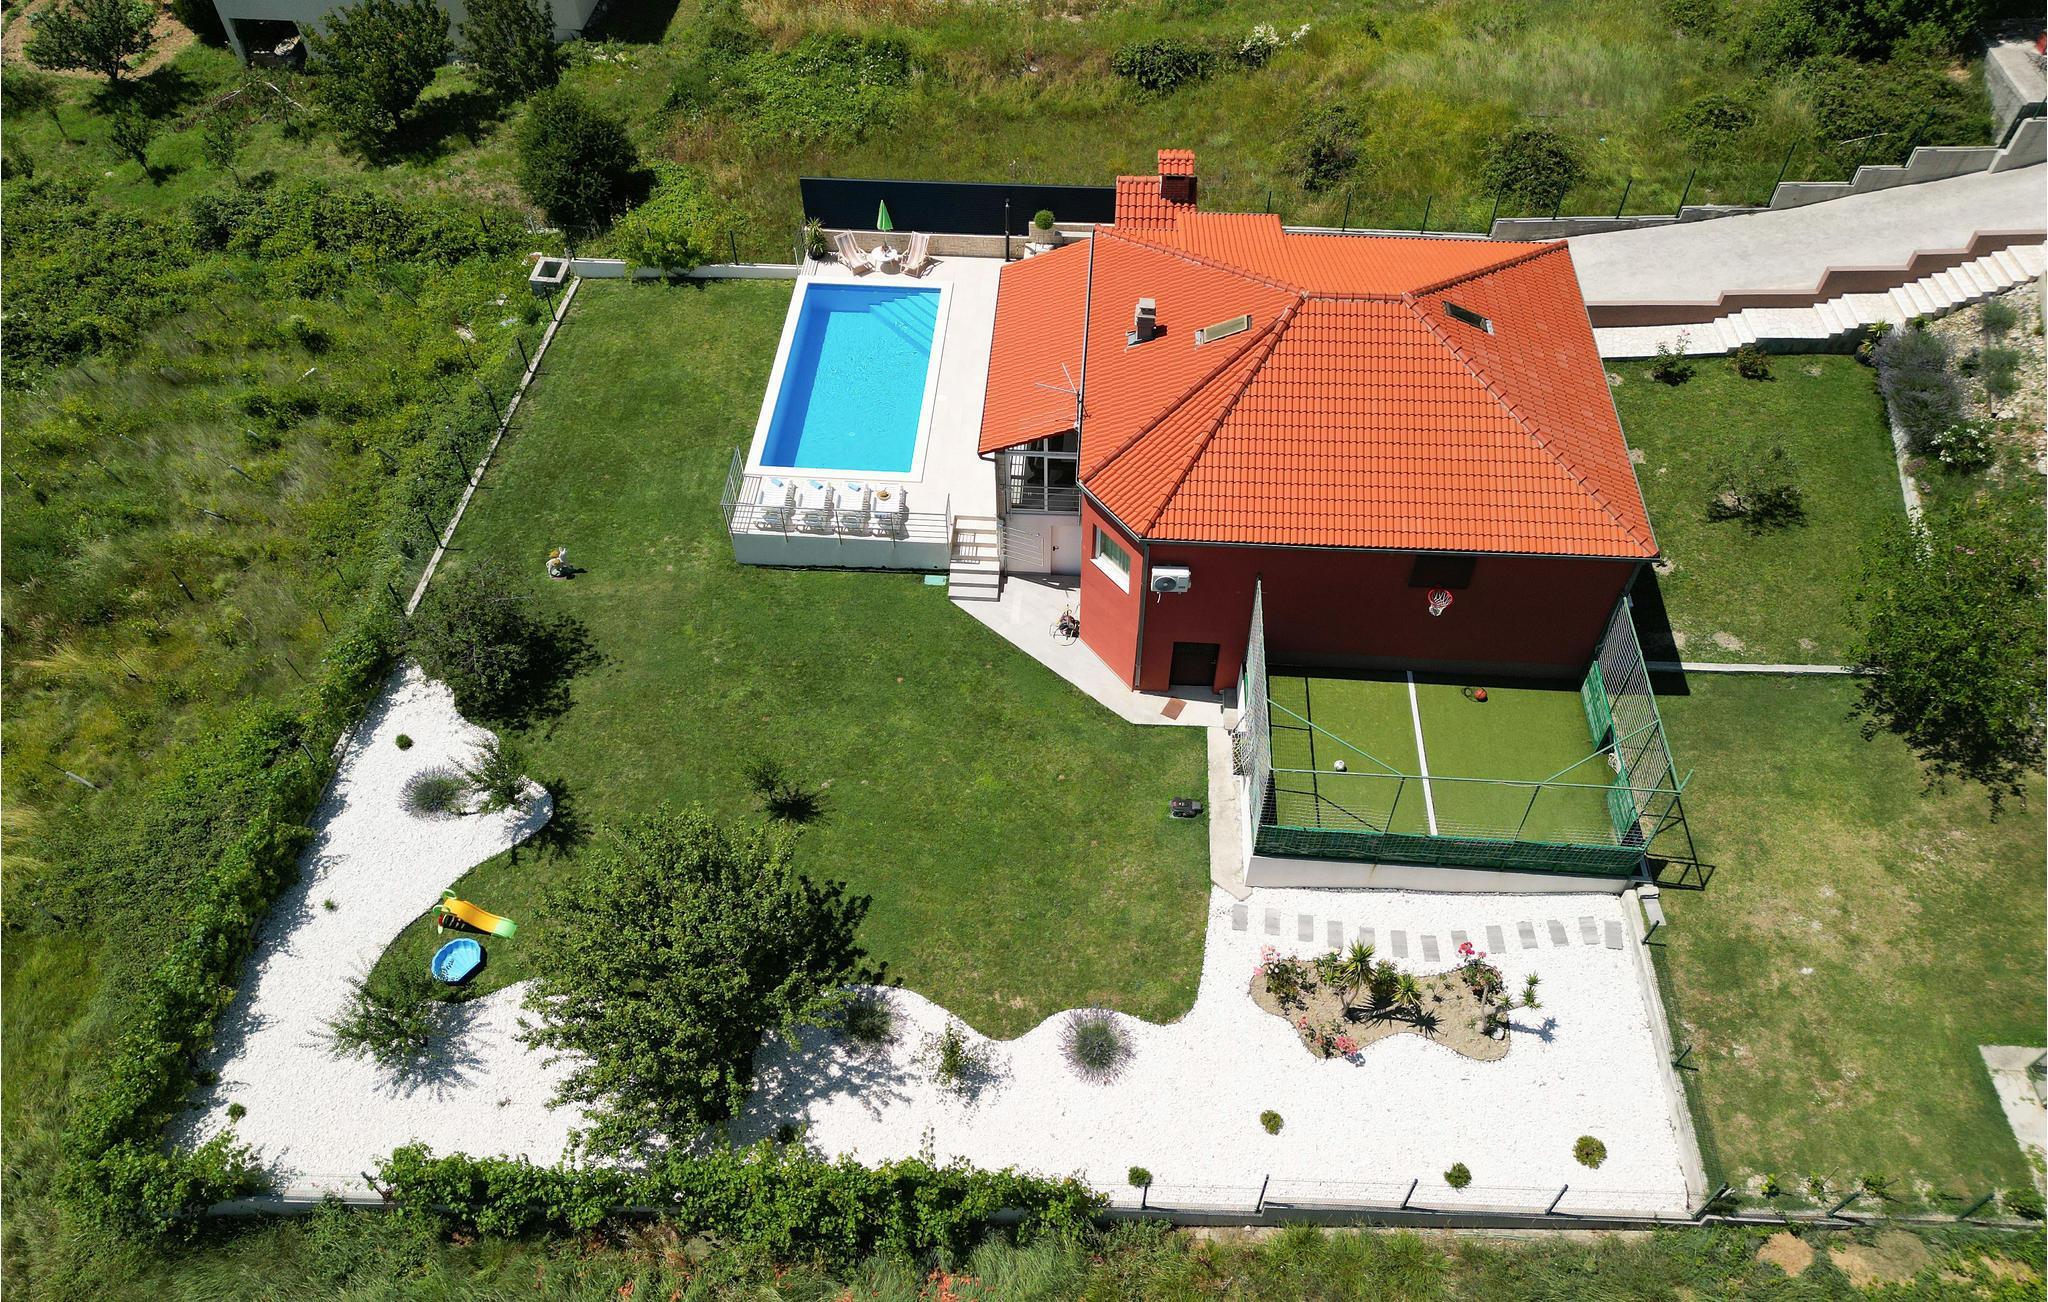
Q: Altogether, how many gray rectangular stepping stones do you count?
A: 13